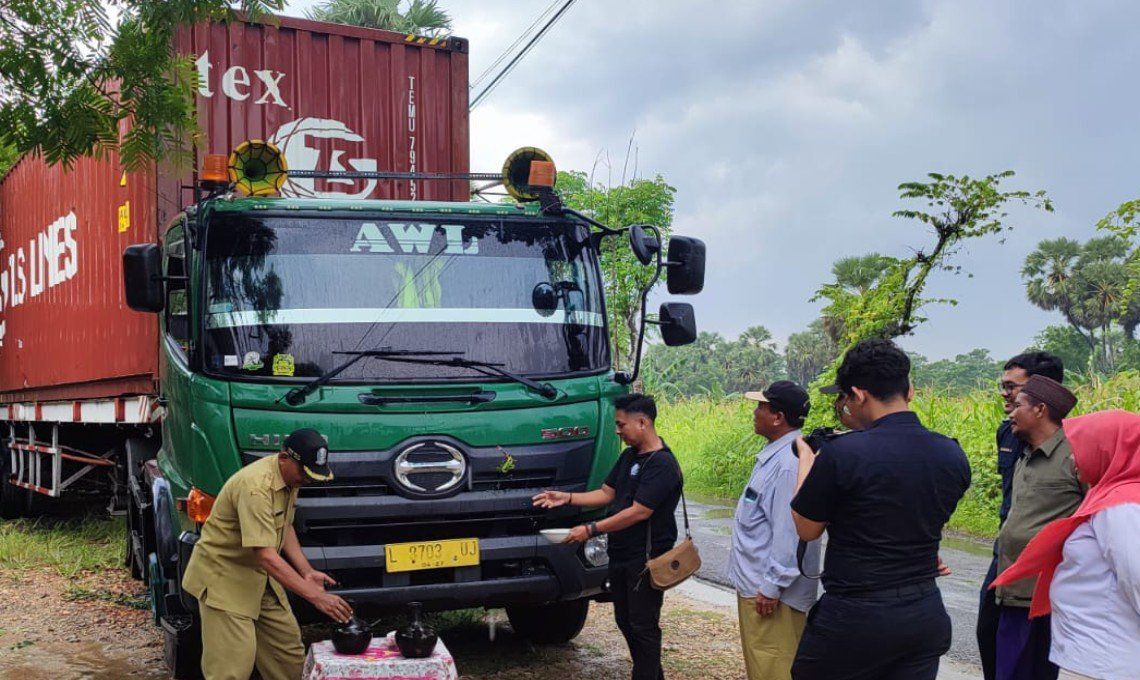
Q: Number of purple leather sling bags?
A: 0